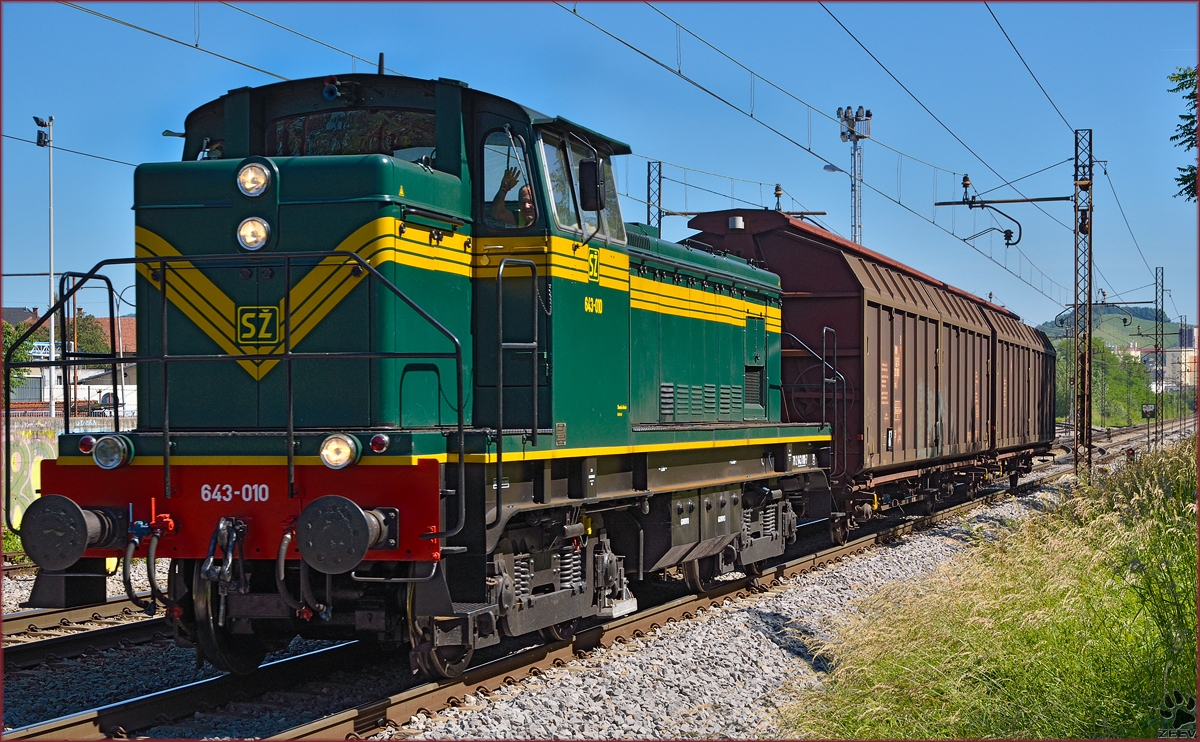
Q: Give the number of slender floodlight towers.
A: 2